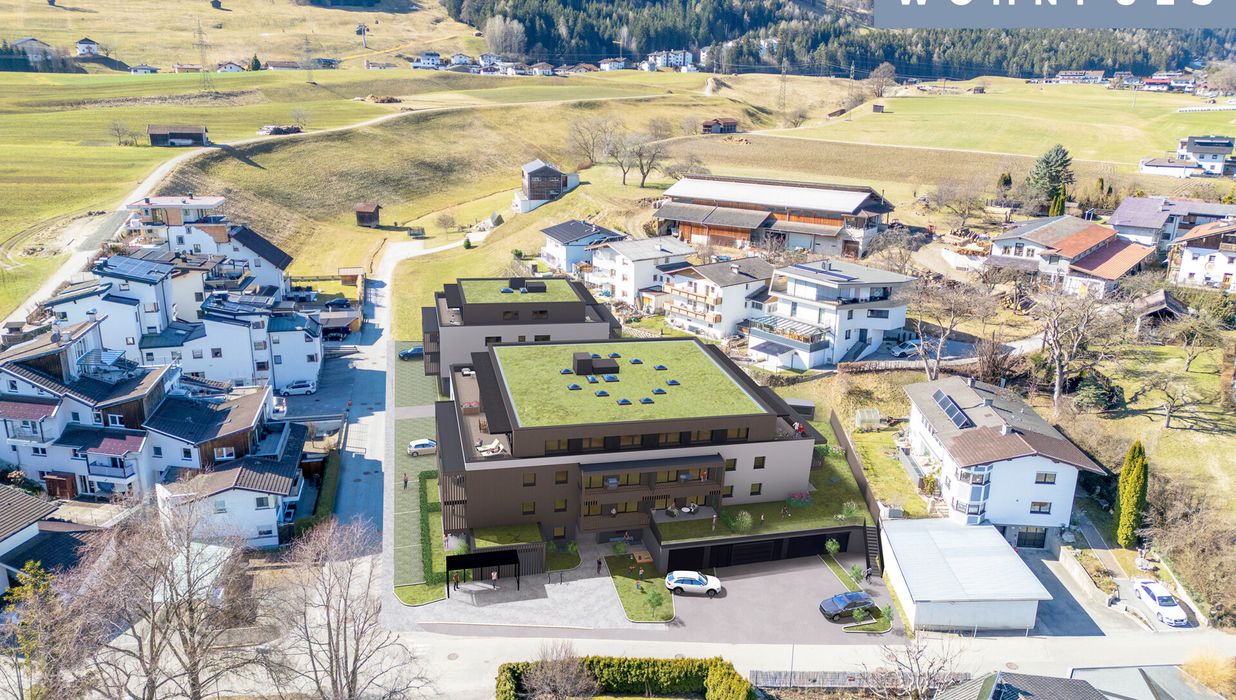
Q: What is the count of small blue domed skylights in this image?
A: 15